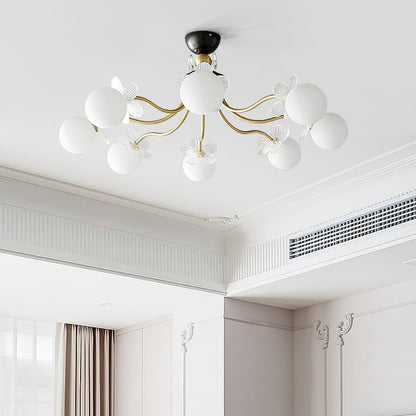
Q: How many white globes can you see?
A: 8